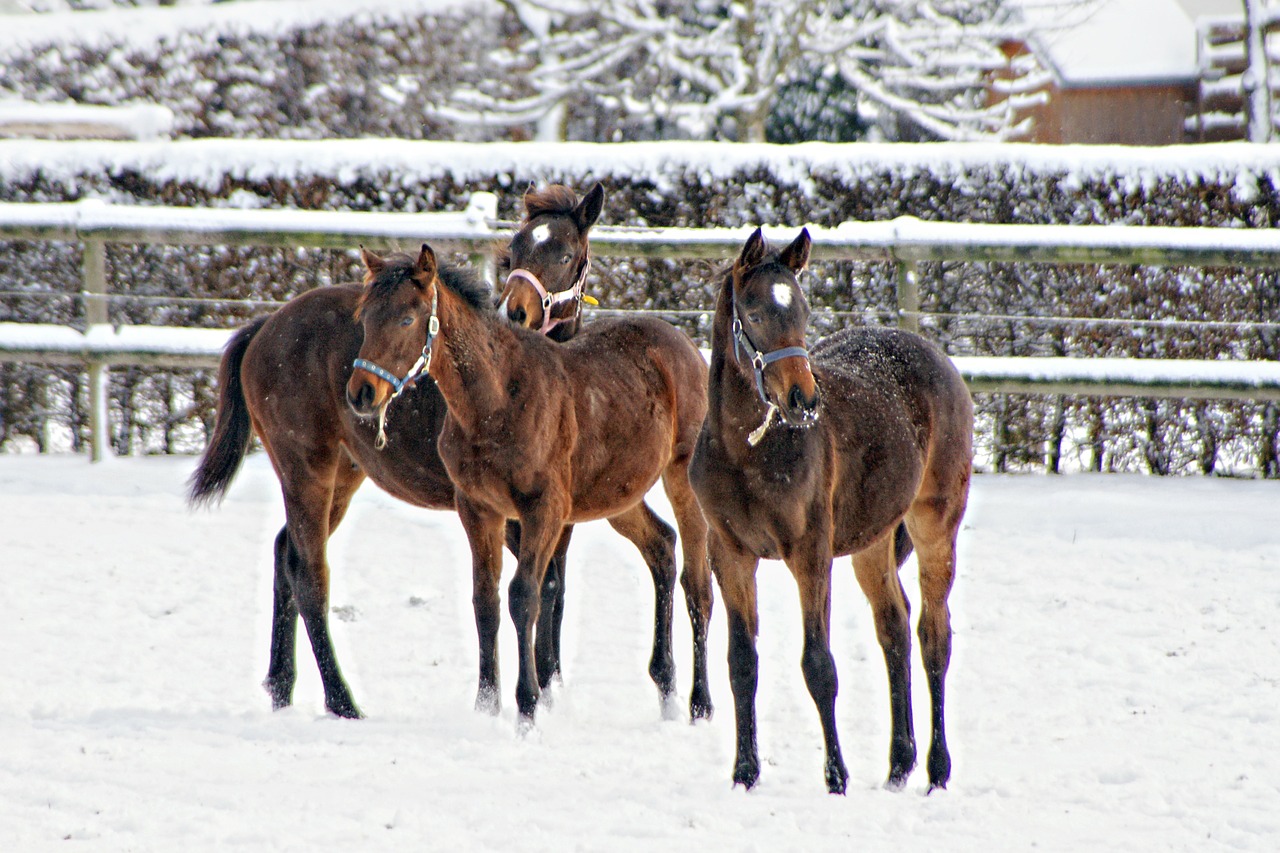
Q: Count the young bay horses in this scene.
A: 3